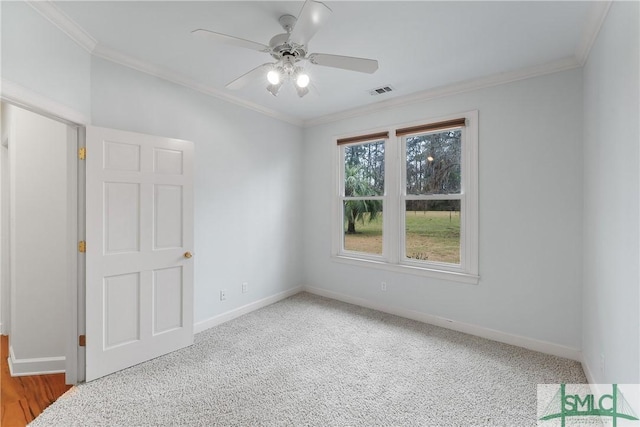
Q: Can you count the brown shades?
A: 2